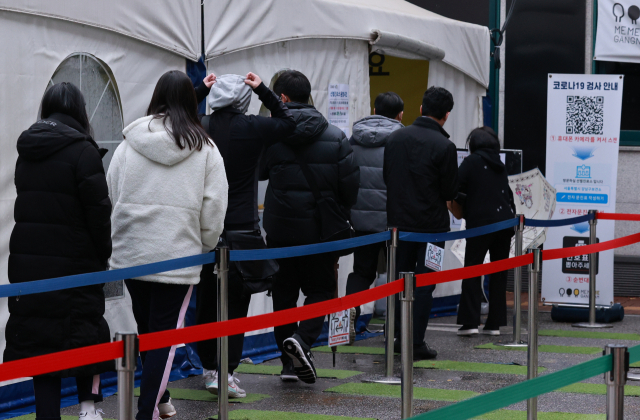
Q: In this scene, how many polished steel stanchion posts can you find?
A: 8